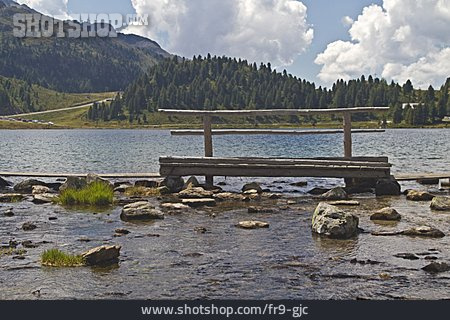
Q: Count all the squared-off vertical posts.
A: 2